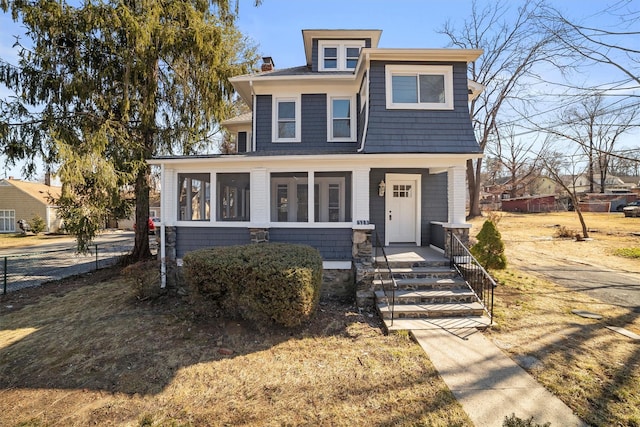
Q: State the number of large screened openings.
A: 4